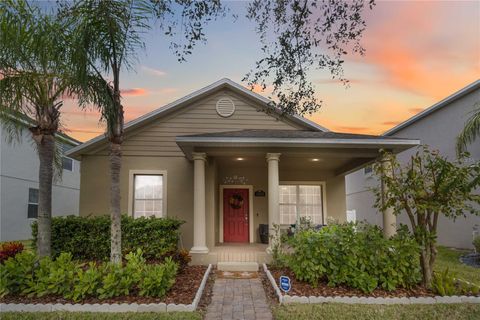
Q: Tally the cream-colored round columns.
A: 3